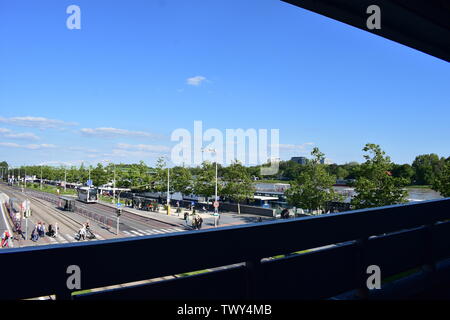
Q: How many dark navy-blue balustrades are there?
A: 1